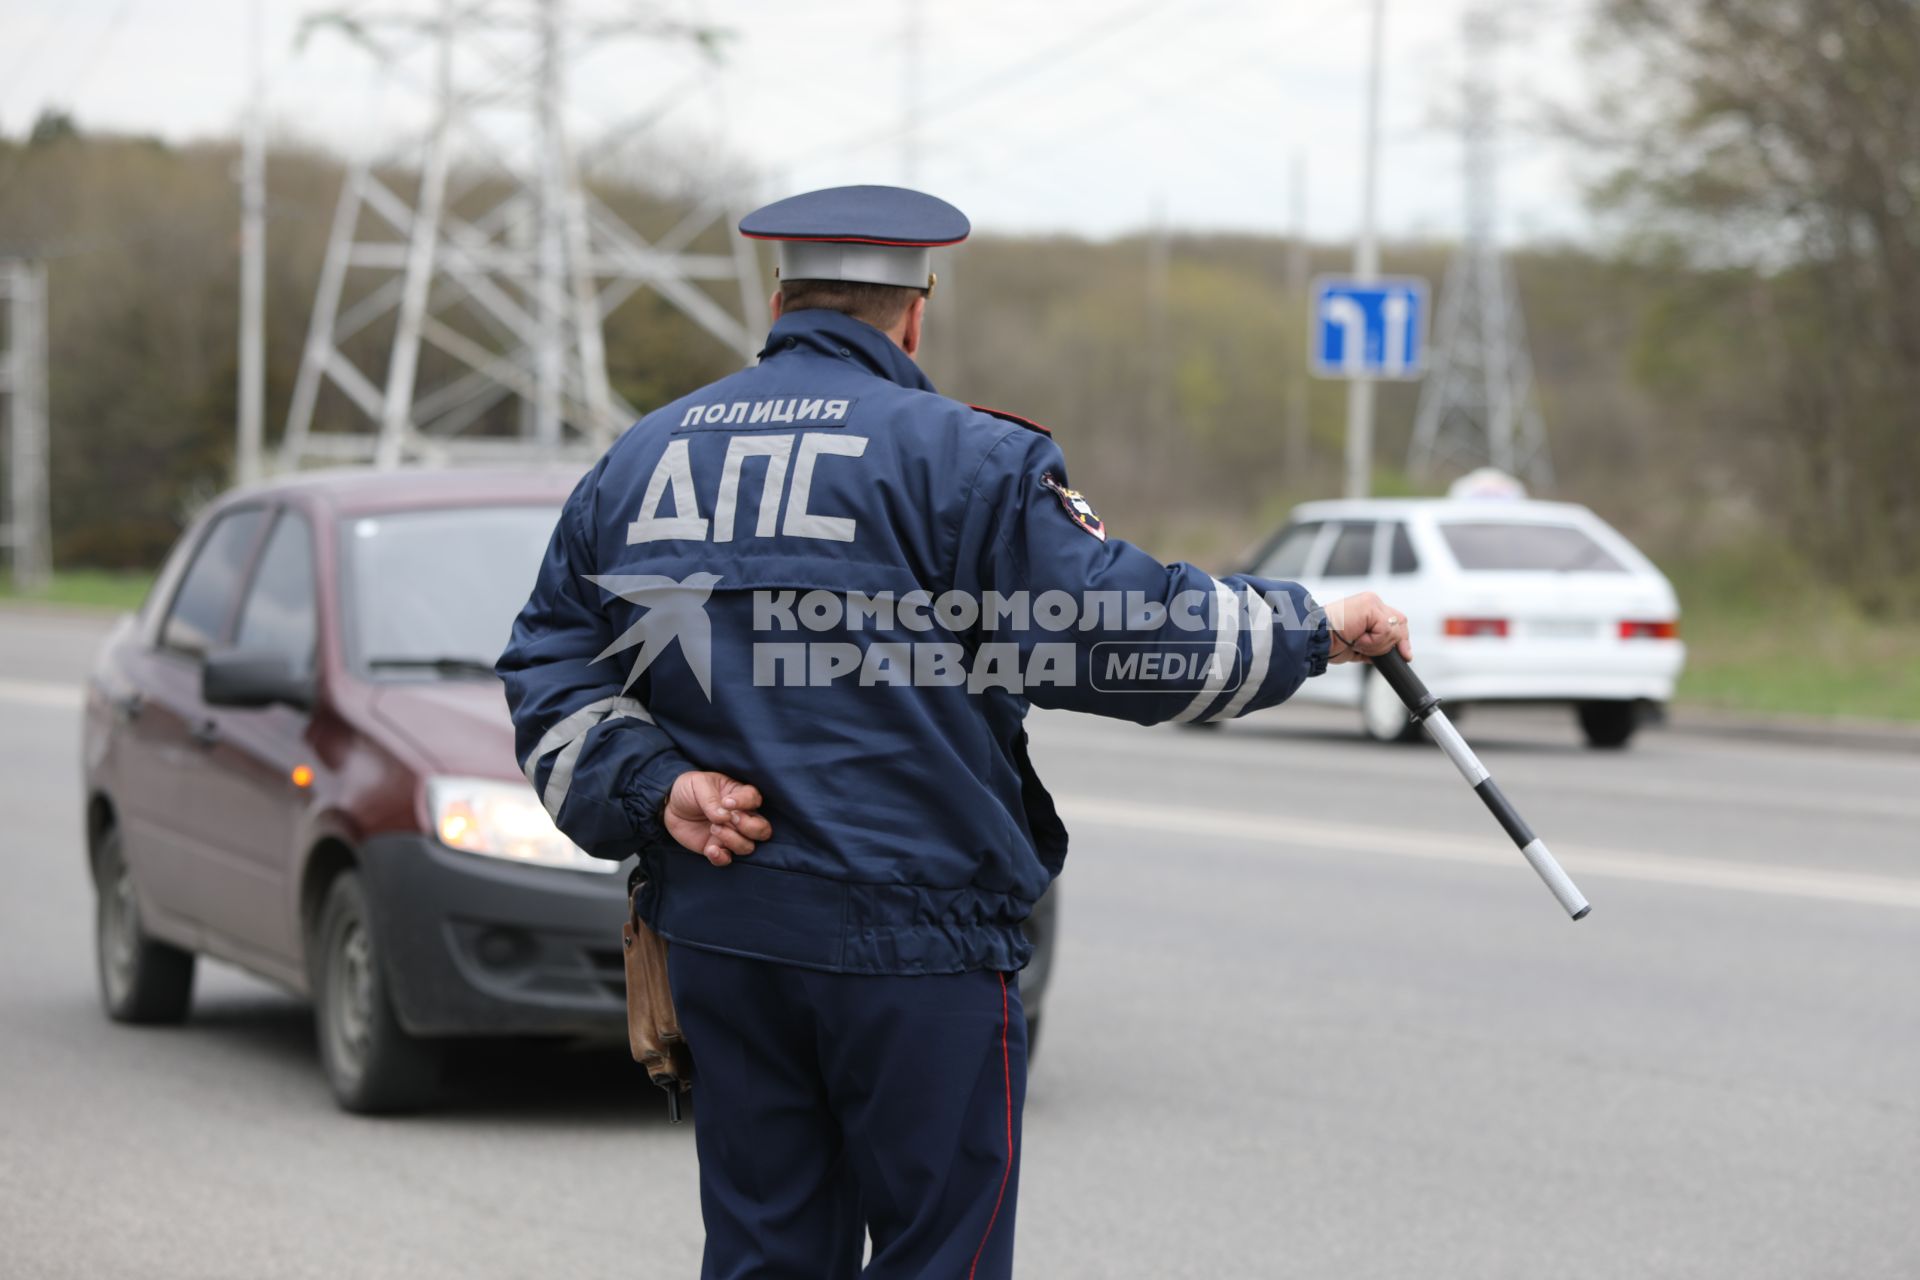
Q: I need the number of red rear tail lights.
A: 2